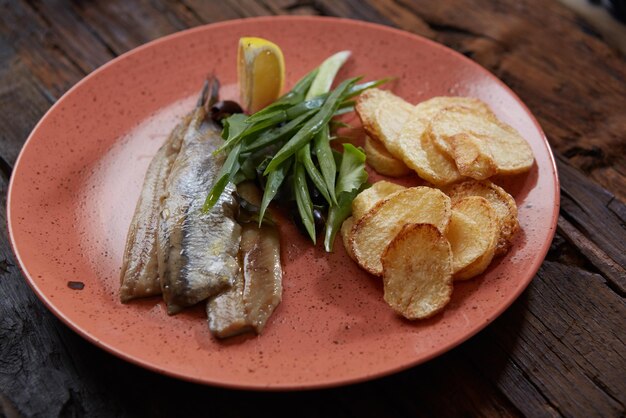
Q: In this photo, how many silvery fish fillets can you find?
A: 3